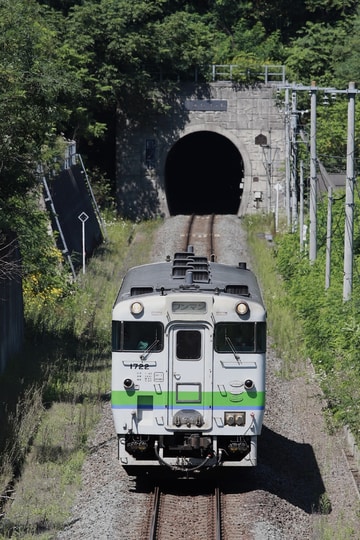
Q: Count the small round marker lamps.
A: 2